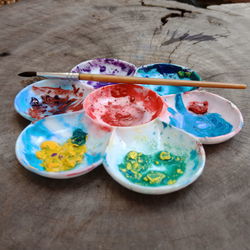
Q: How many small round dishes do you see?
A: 7